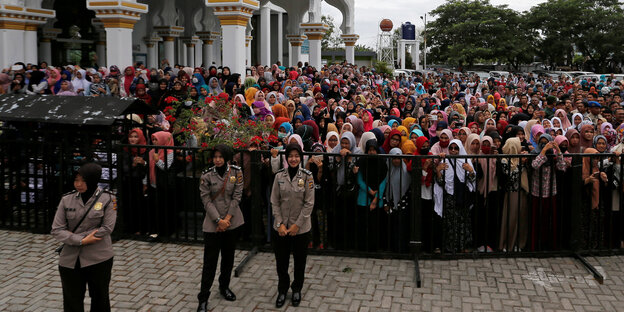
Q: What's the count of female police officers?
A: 3